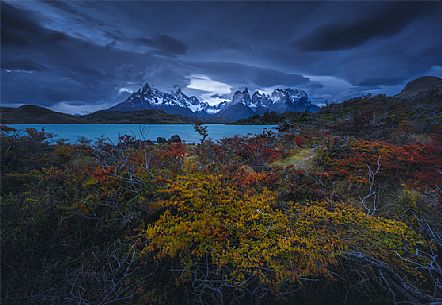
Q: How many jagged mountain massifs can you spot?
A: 2